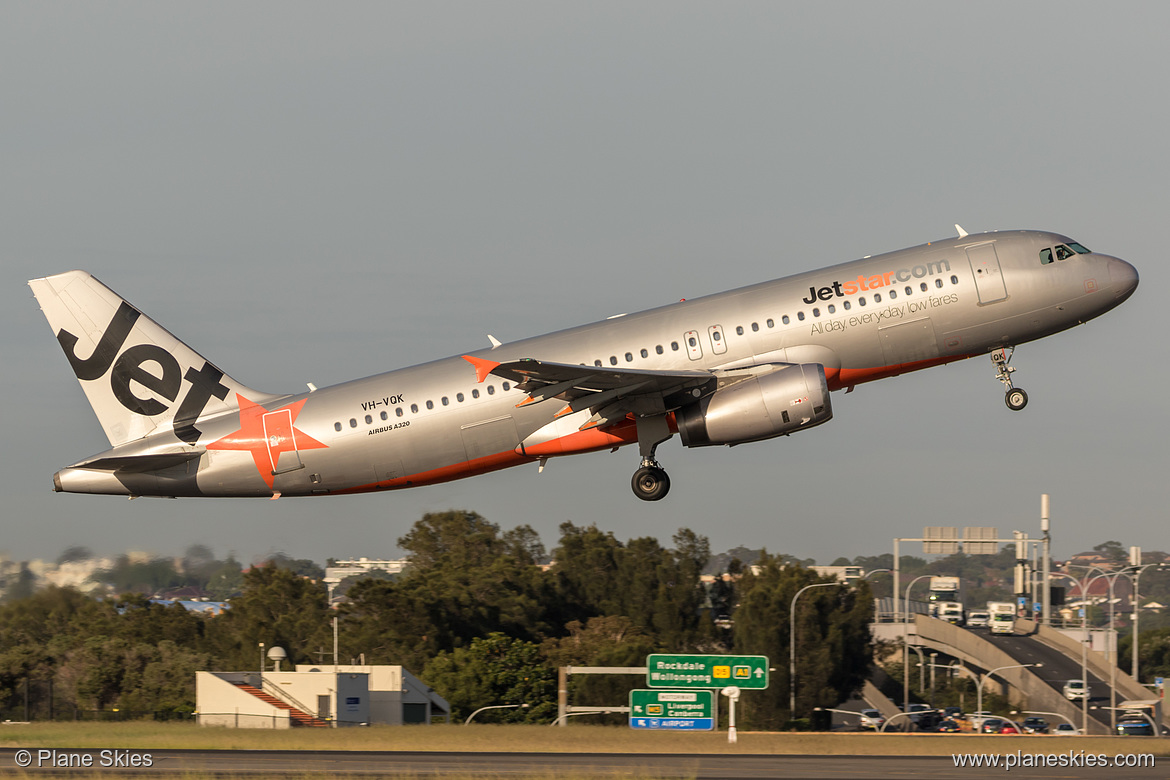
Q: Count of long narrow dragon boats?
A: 0